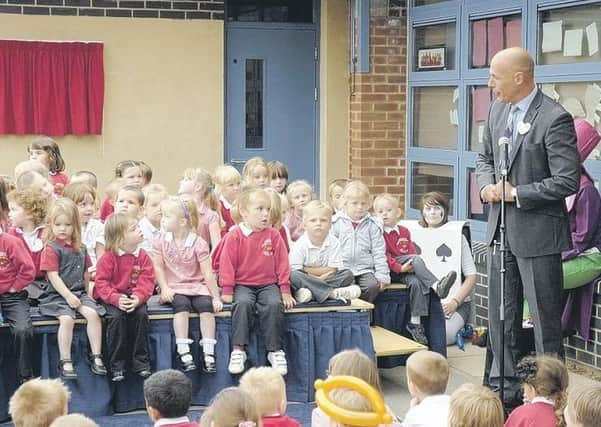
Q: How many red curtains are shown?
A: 1